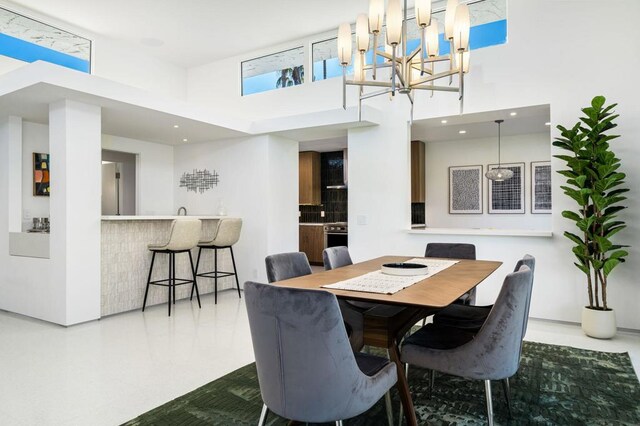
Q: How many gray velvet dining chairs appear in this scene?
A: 6